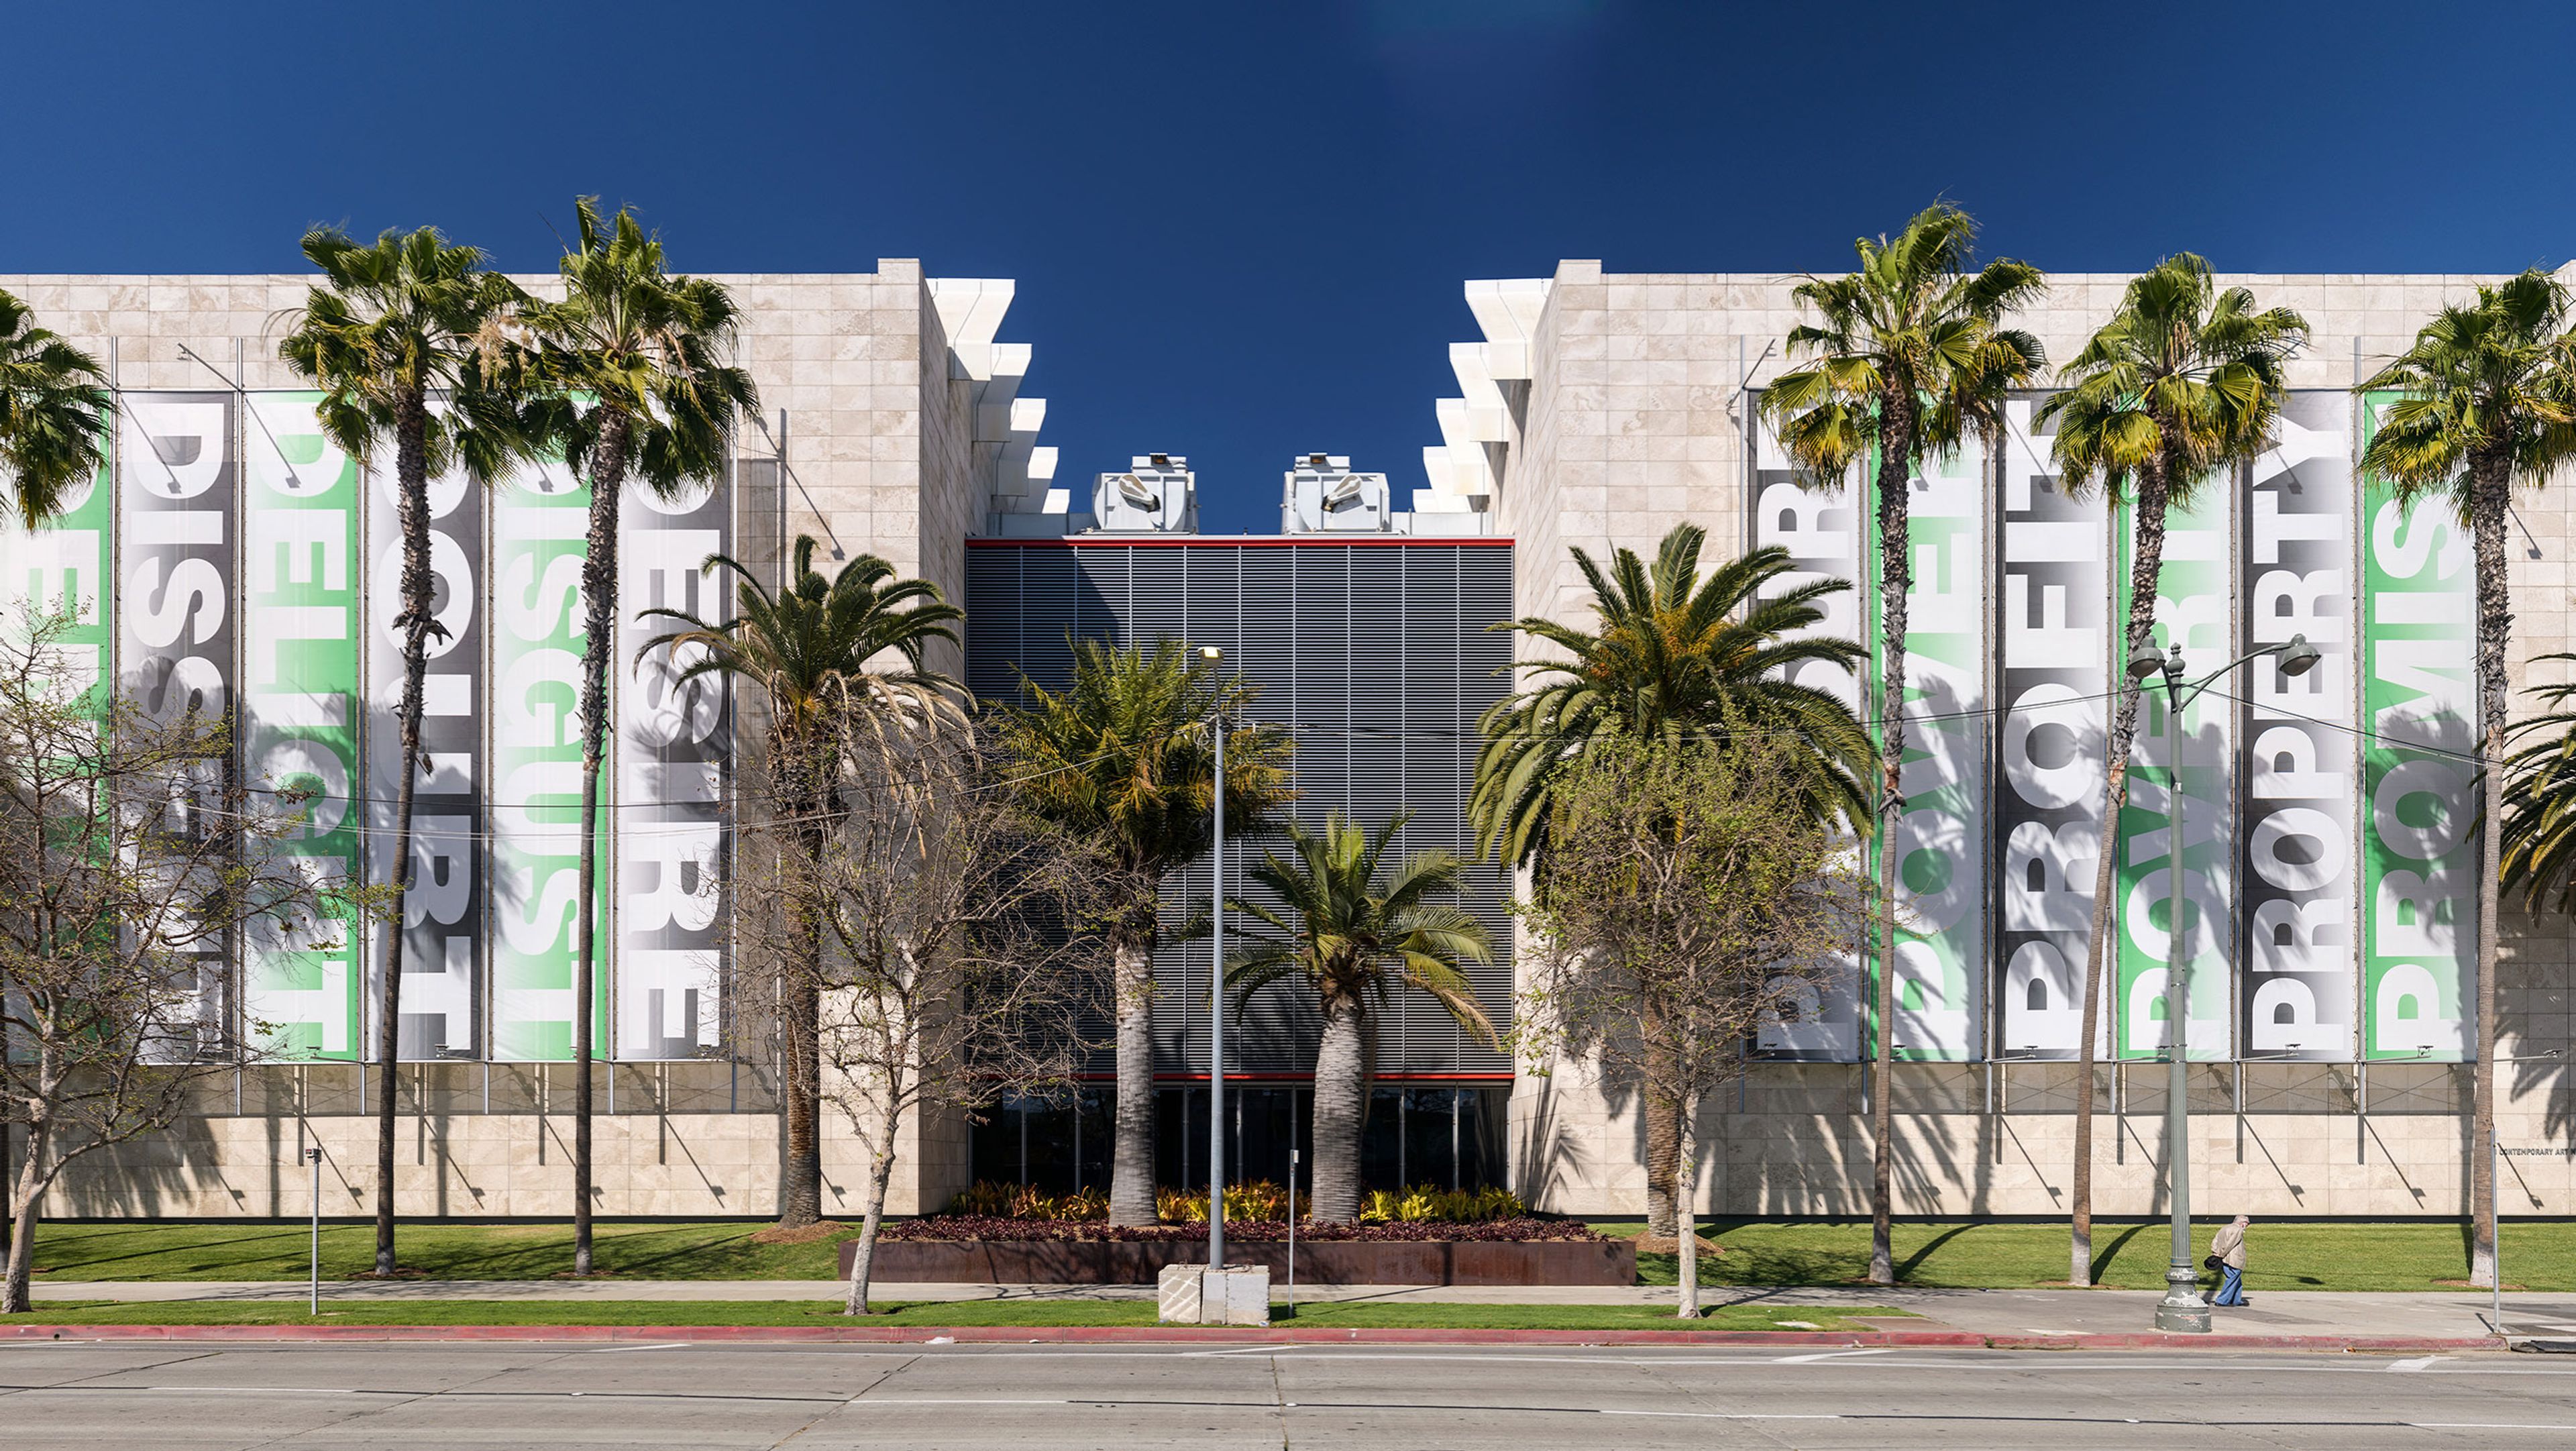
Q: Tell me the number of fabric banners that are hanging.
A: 12